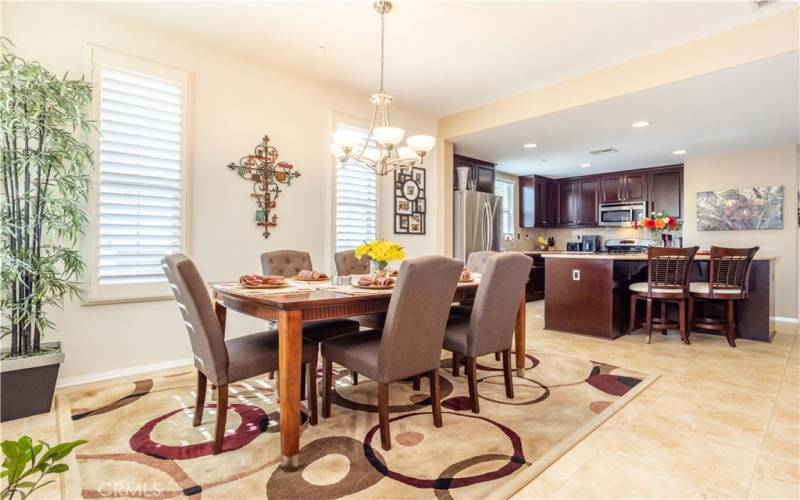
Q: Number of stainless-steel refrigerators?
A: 1